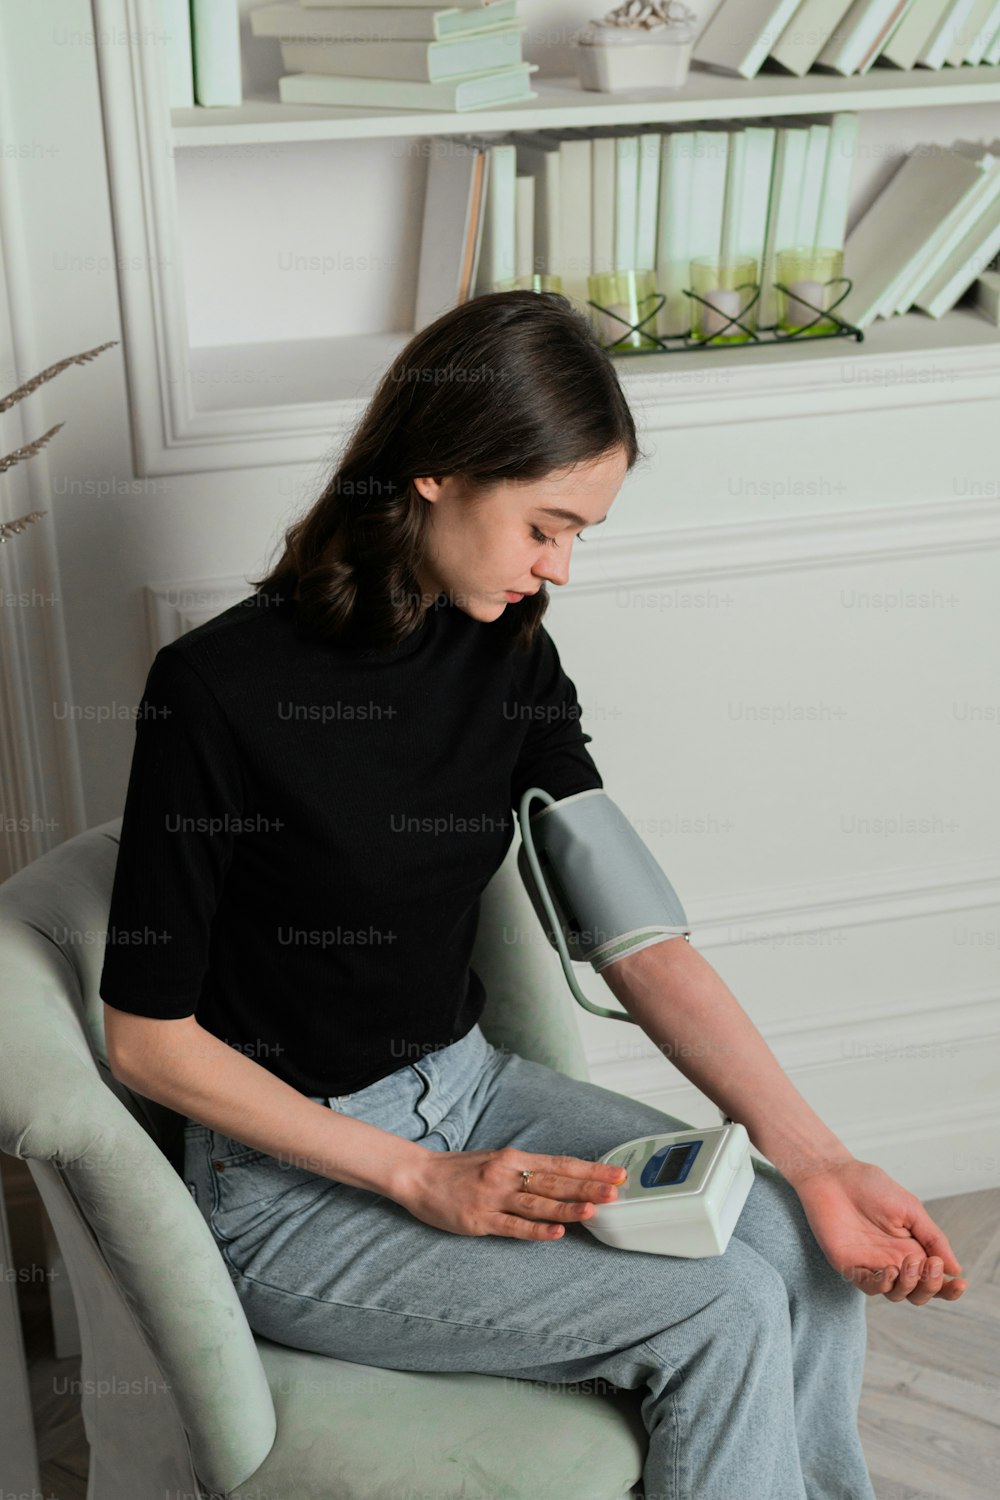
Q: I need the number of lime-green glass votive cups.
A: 4